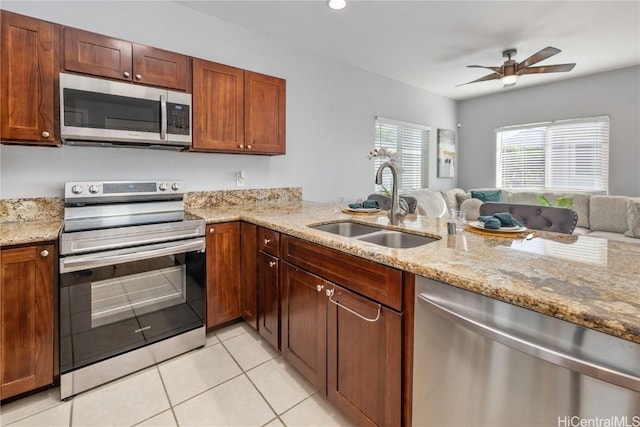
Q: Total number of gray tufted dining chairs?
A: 2